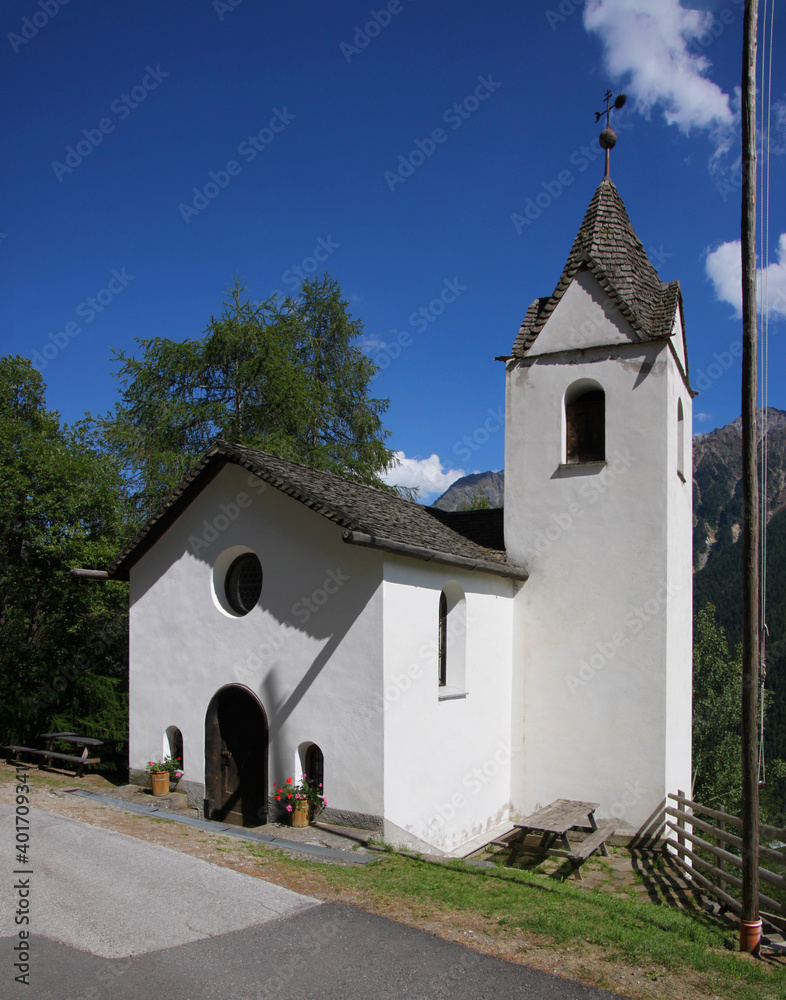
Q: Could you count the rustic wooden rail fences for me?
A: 1